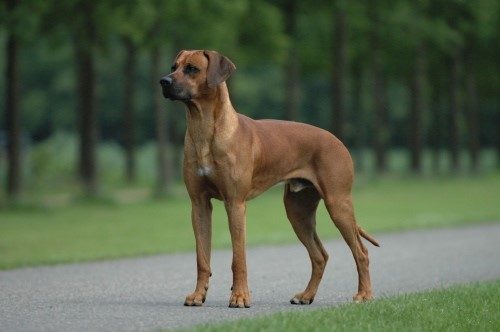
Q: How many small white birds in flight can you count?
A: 0